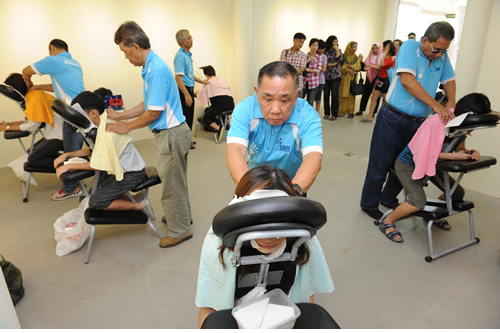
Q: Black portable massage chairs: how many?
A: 5